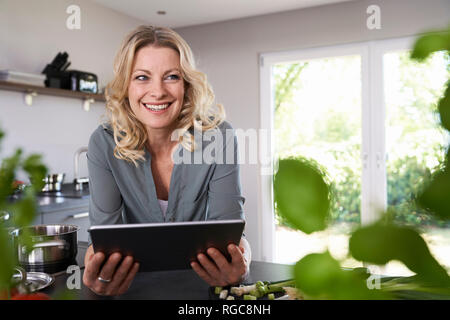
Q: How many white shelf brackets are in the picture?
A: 2